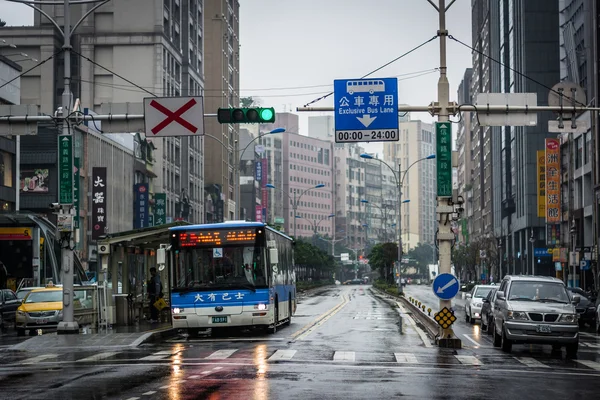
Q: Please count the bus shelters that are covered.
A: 1